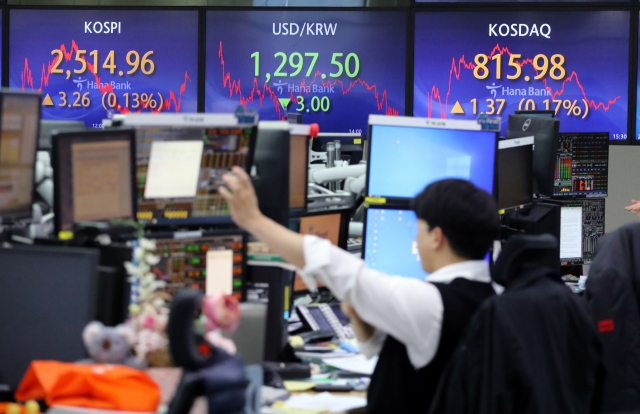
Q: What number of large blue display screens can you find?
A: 3